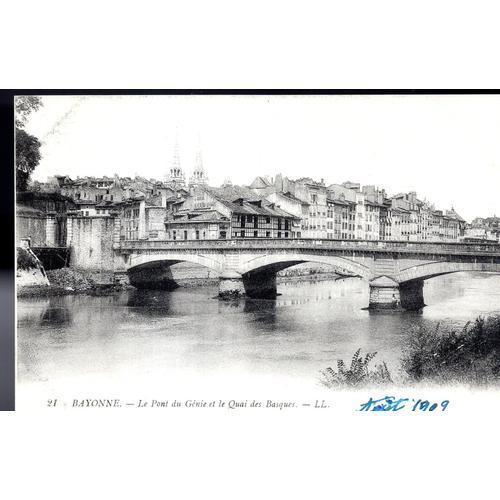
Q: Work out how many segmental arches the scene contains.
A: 3